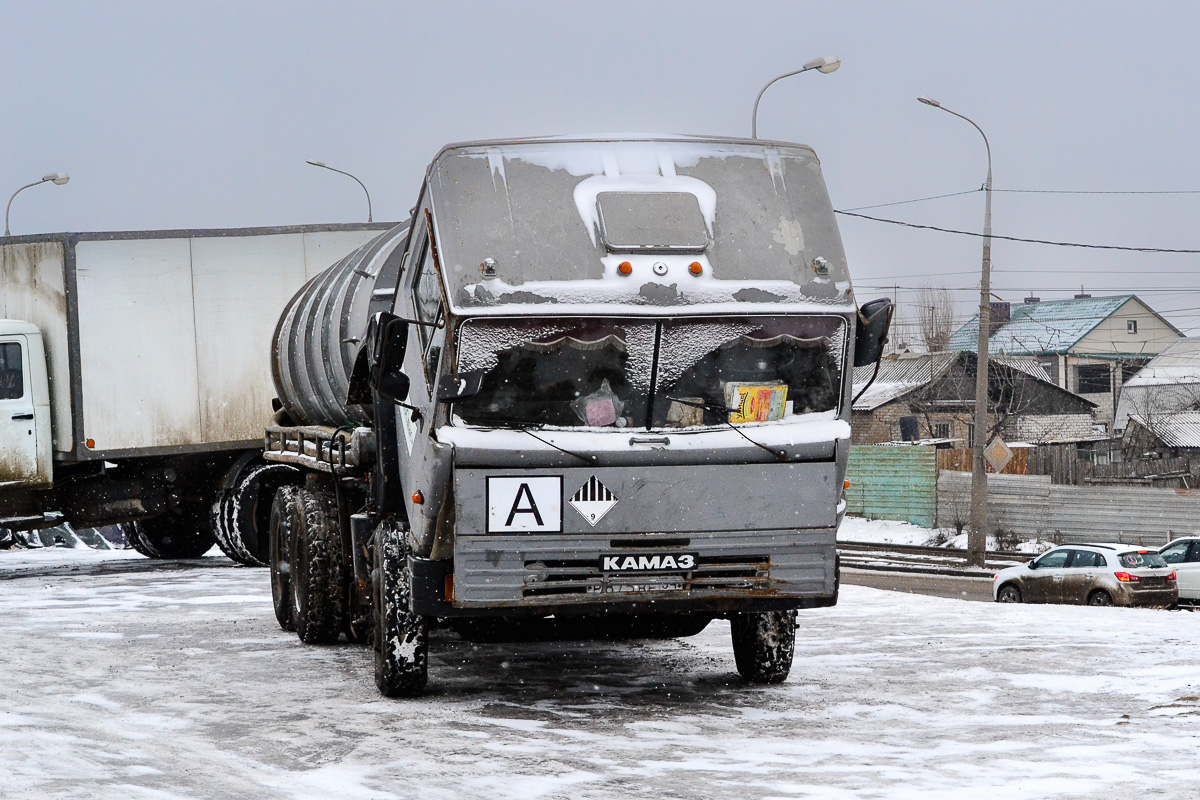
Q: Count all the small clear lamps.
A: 2